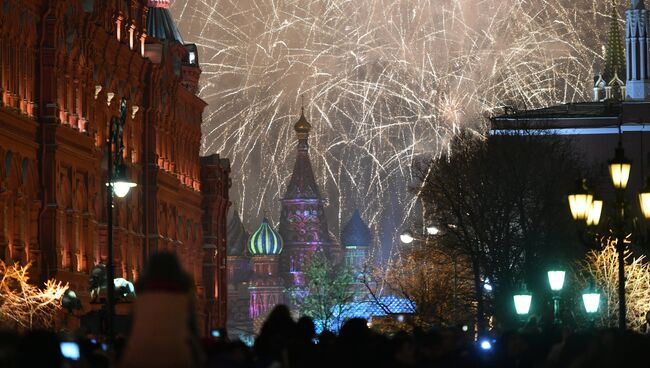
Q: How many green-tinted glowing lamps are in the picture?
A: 3